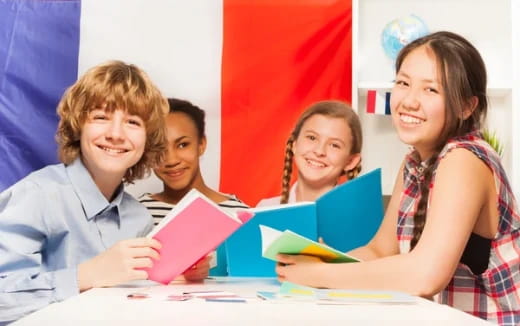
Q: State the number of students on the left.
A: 2